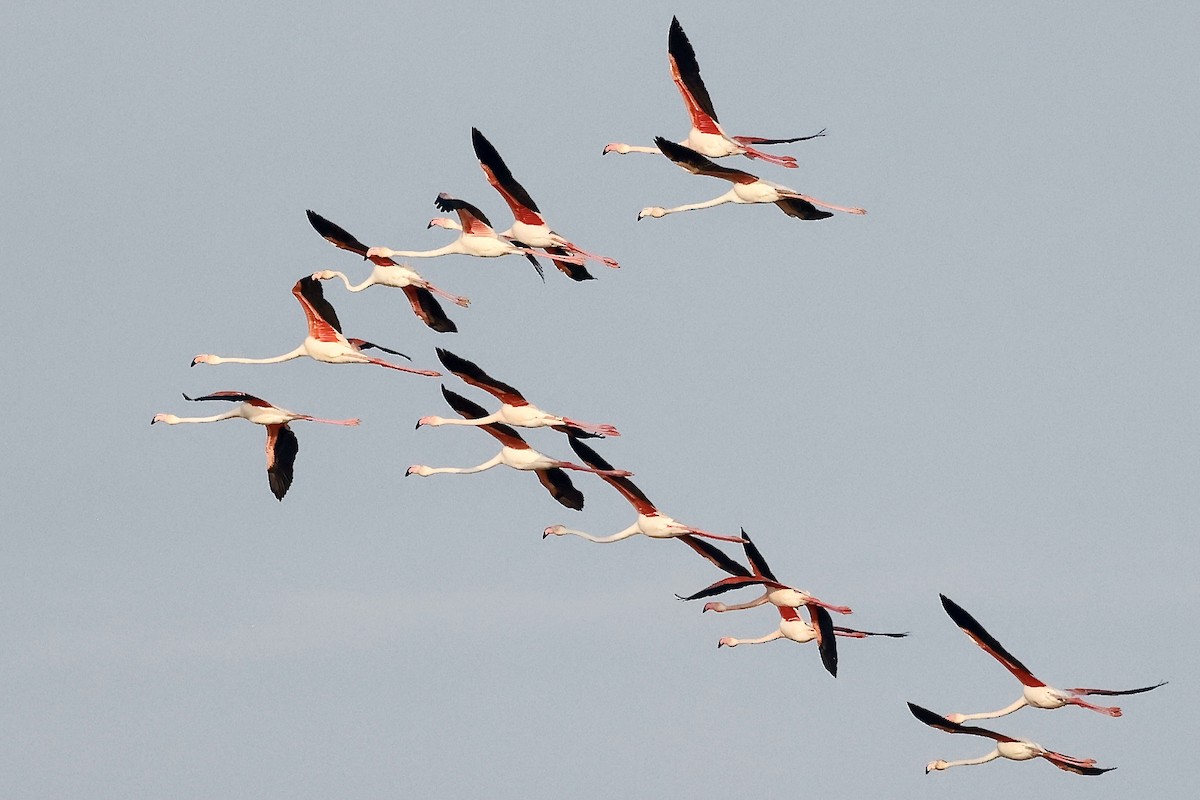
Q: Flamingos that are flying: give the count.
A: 14